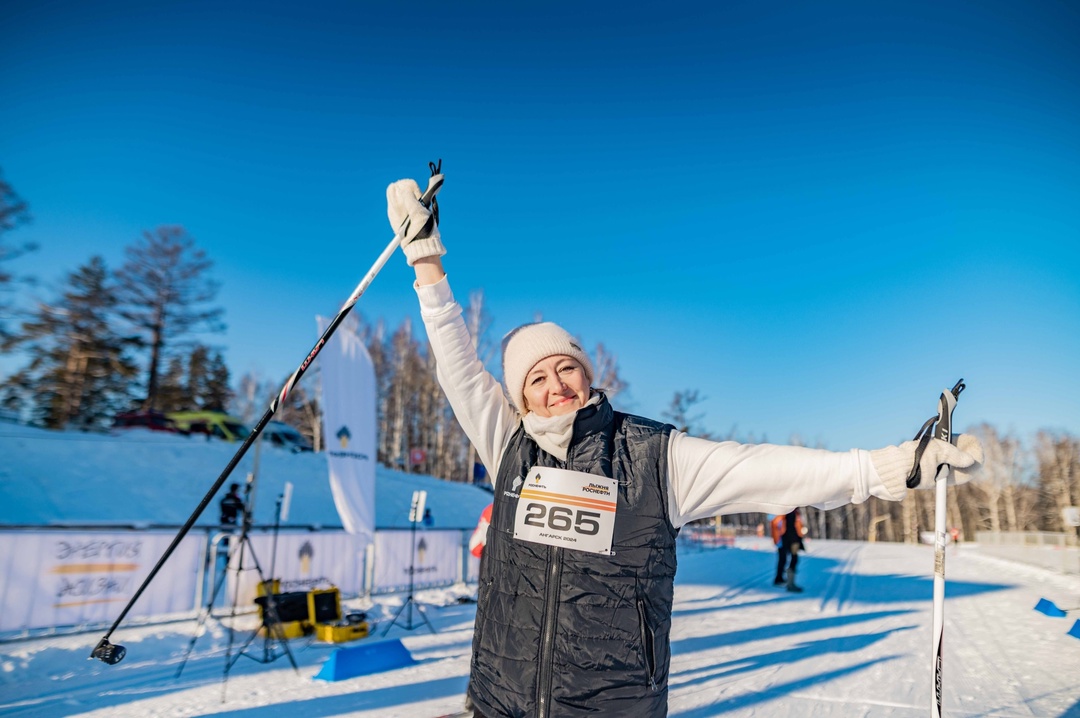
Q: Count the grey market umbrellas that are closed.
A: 0